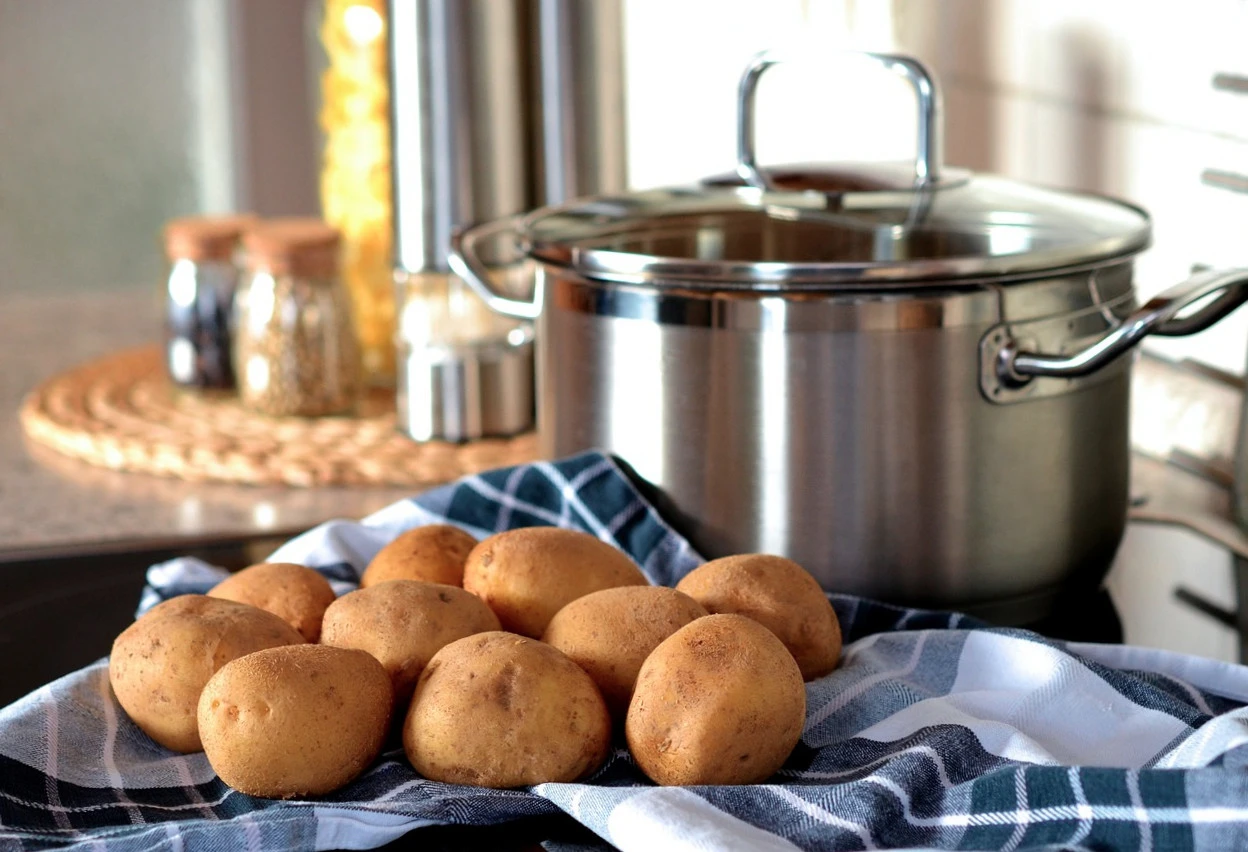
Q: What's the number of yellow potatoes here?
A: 10